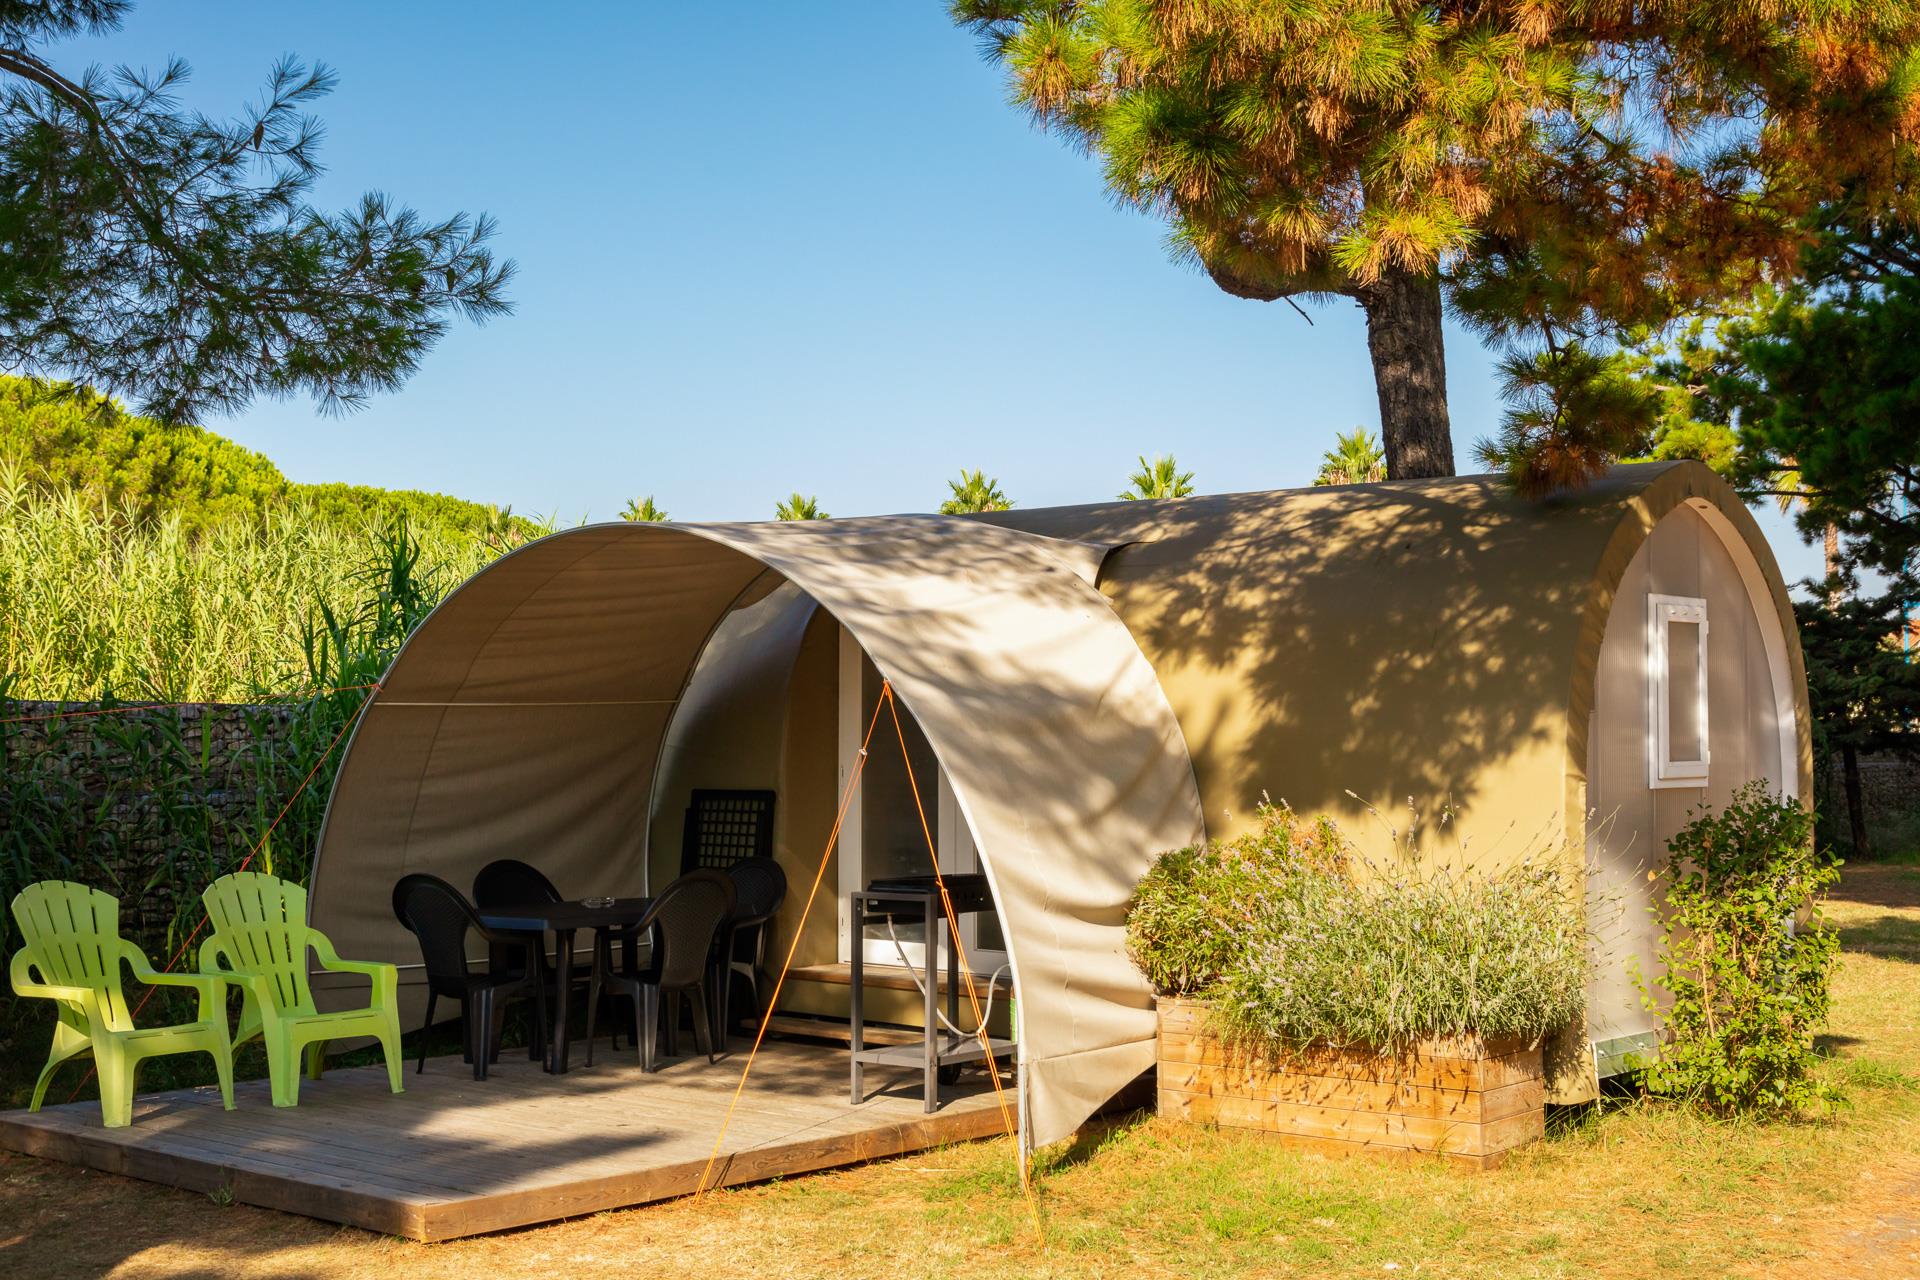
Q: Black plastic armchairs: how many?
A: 4